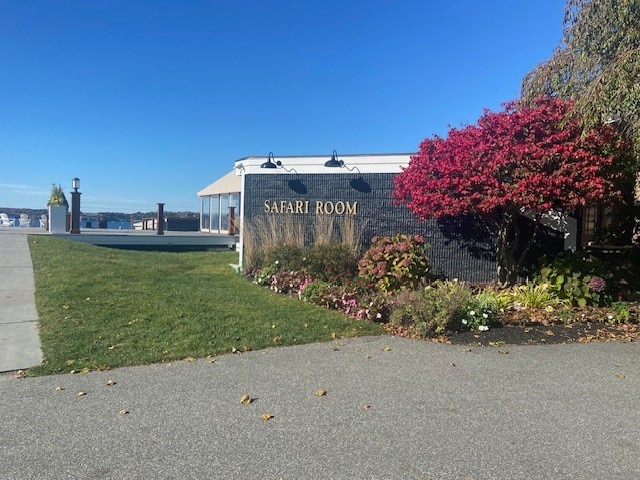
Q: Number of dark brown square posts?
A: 3